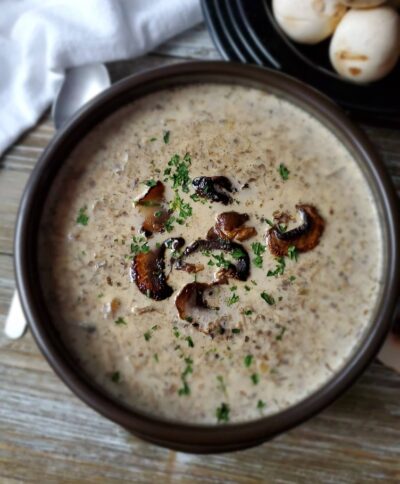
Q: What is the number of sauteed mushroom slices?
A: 7